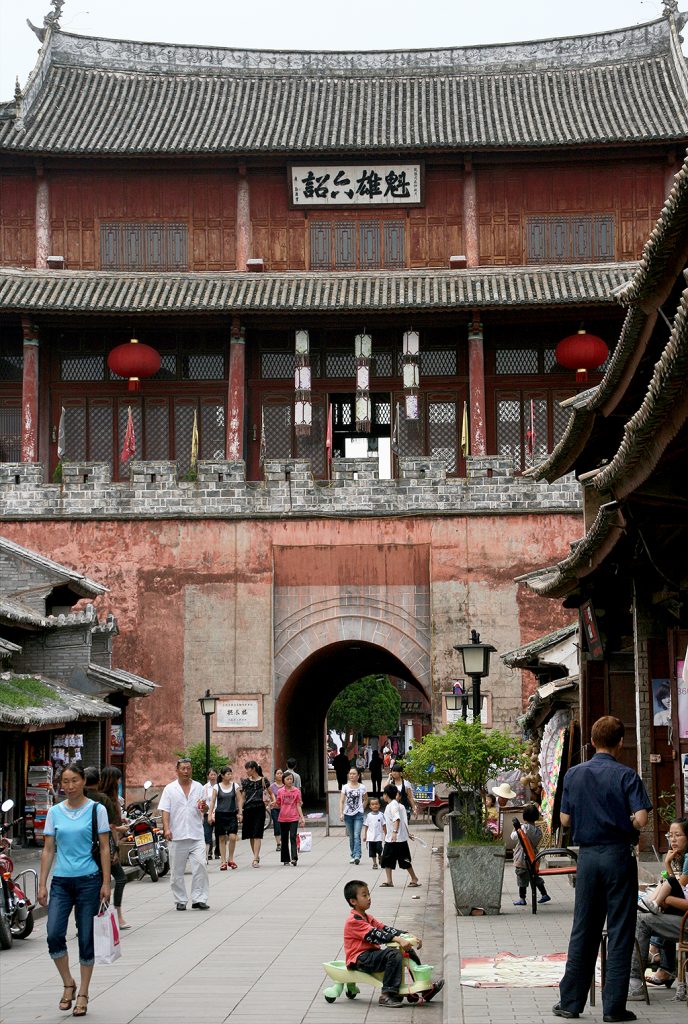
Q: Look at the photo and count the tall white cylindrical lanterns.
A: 3